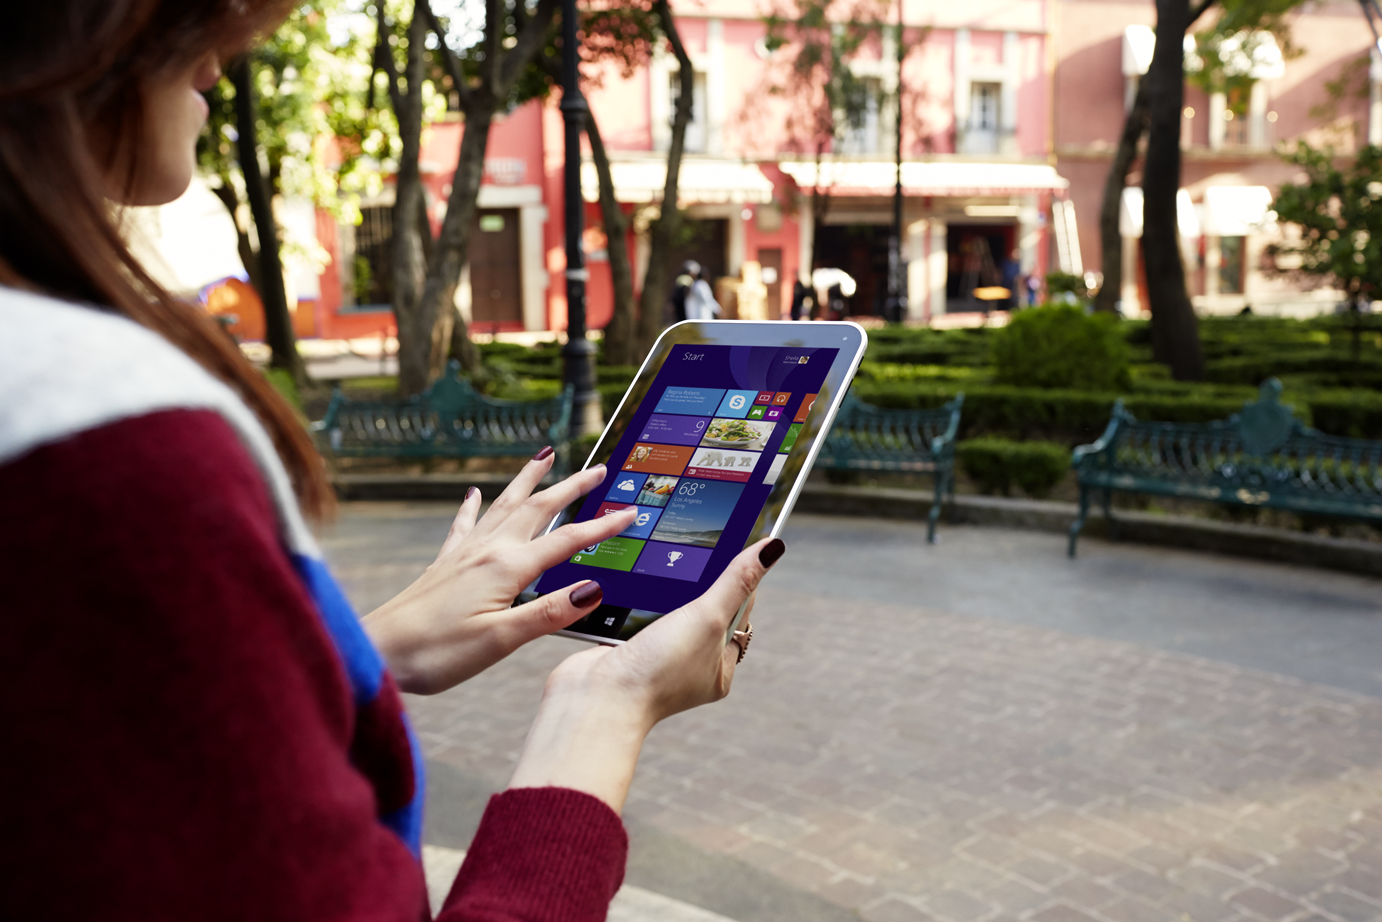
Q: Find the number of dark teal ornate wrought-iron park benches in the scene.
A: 3